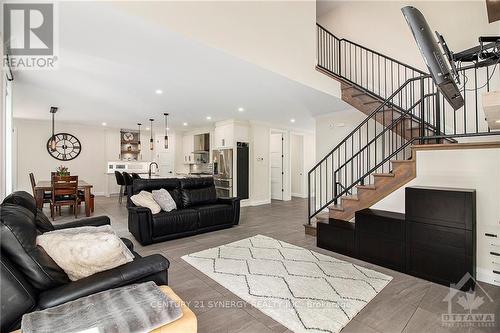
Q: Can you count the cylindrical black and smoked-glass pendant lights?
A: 3